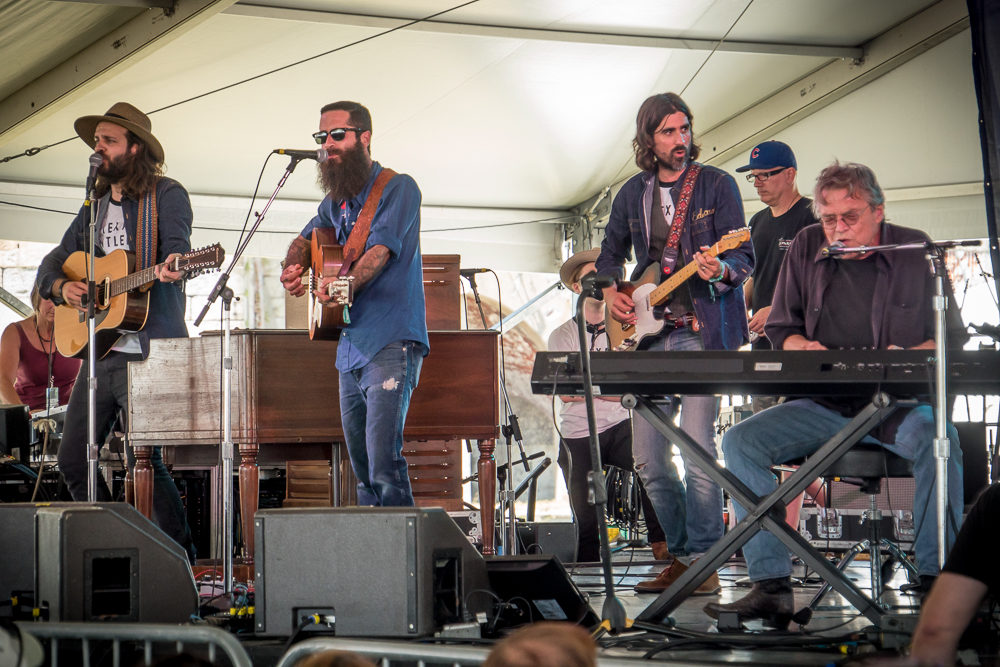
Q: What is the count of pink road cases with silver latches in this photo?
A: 0